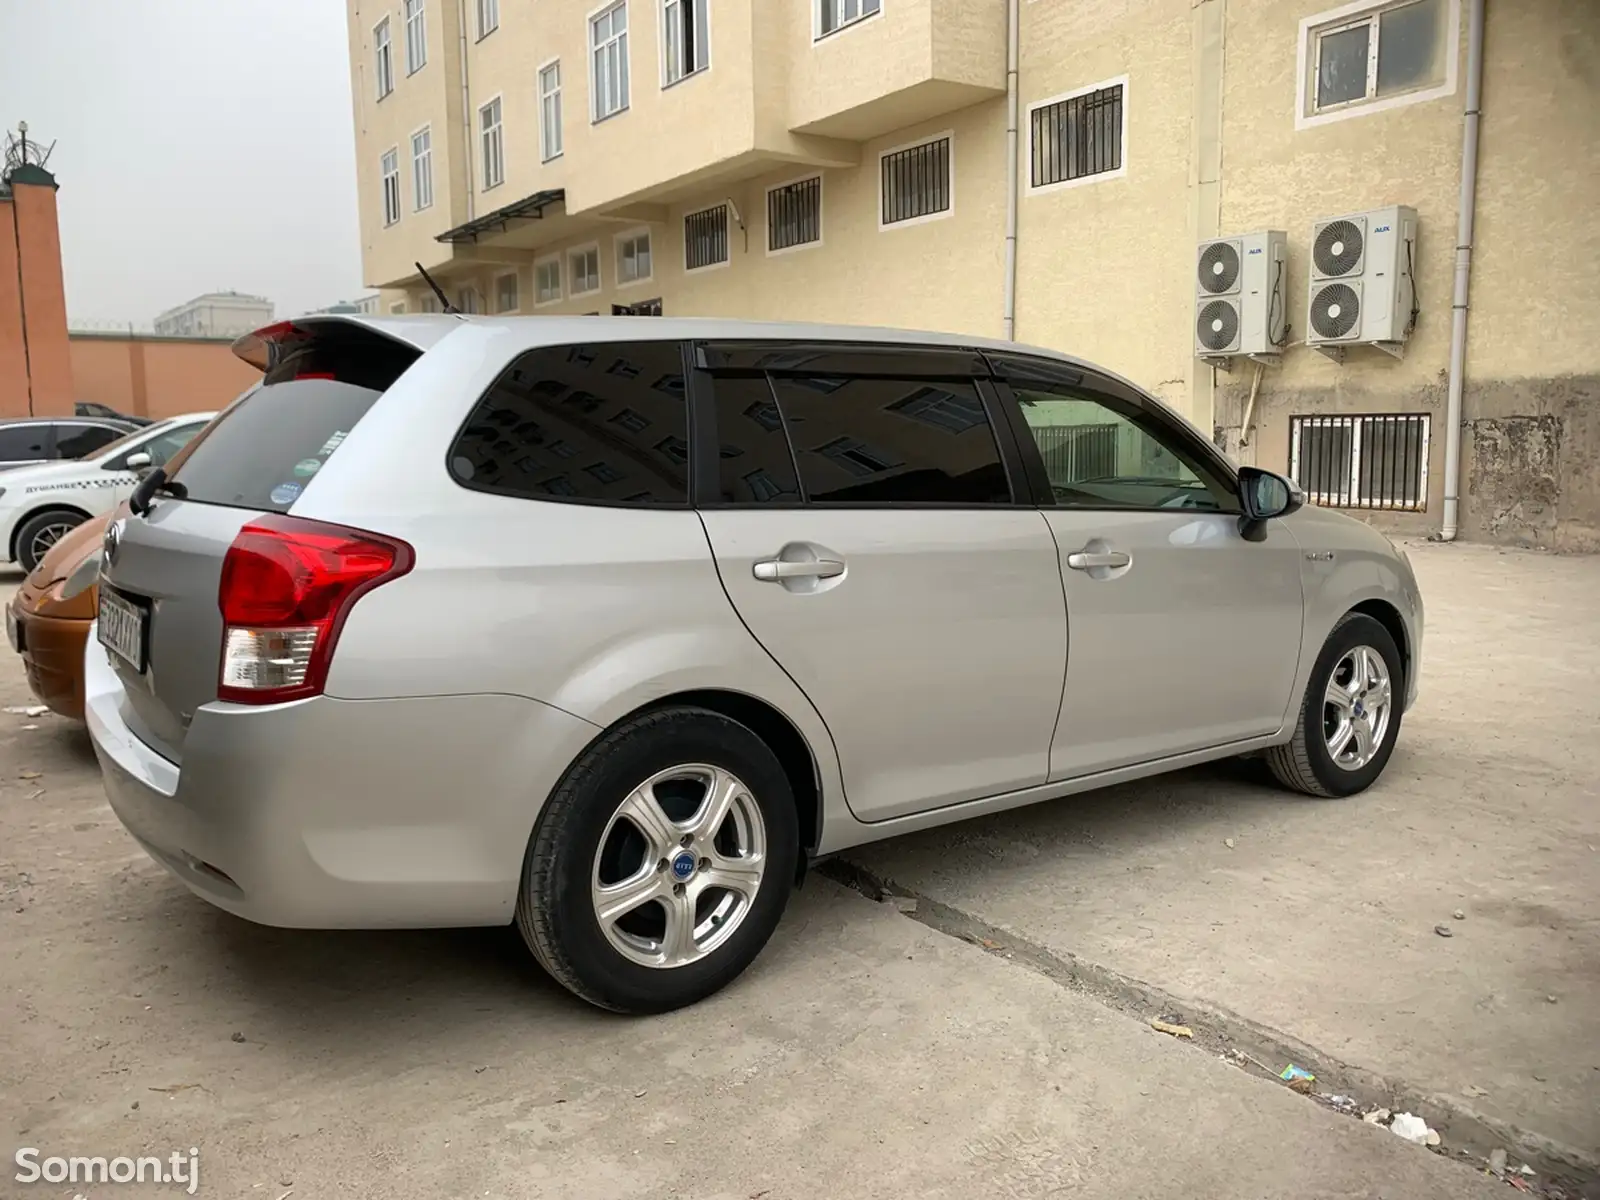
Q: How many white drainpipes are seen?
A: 3